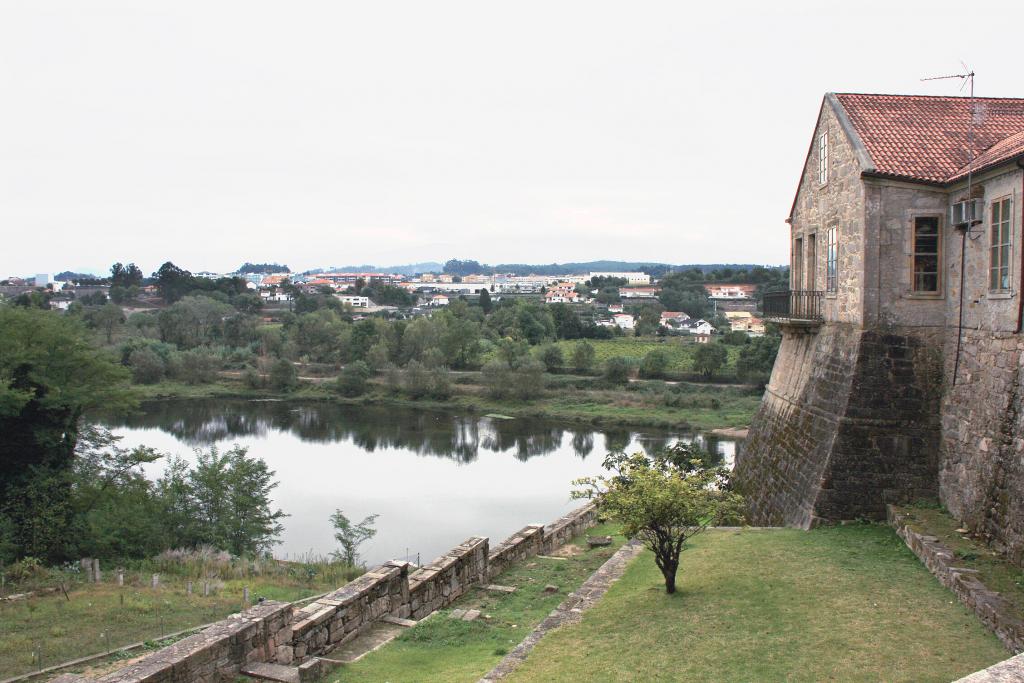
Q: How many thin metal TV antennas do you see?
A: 1